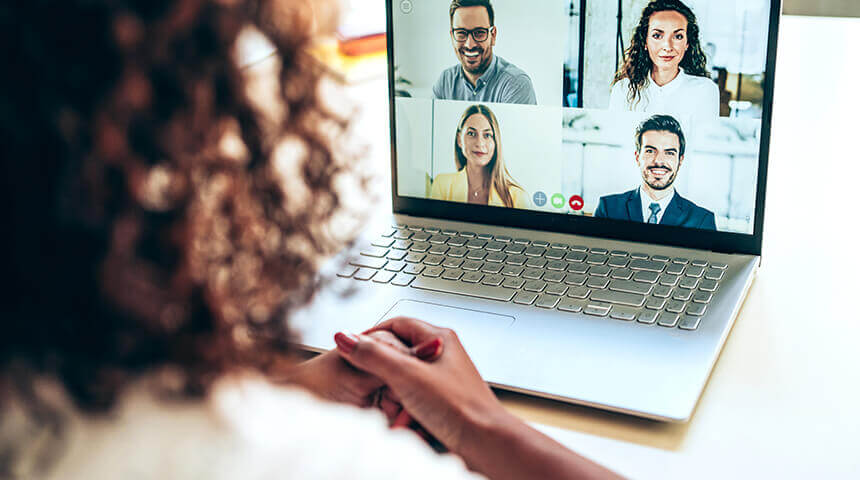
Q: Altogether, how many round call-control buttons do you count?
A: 3